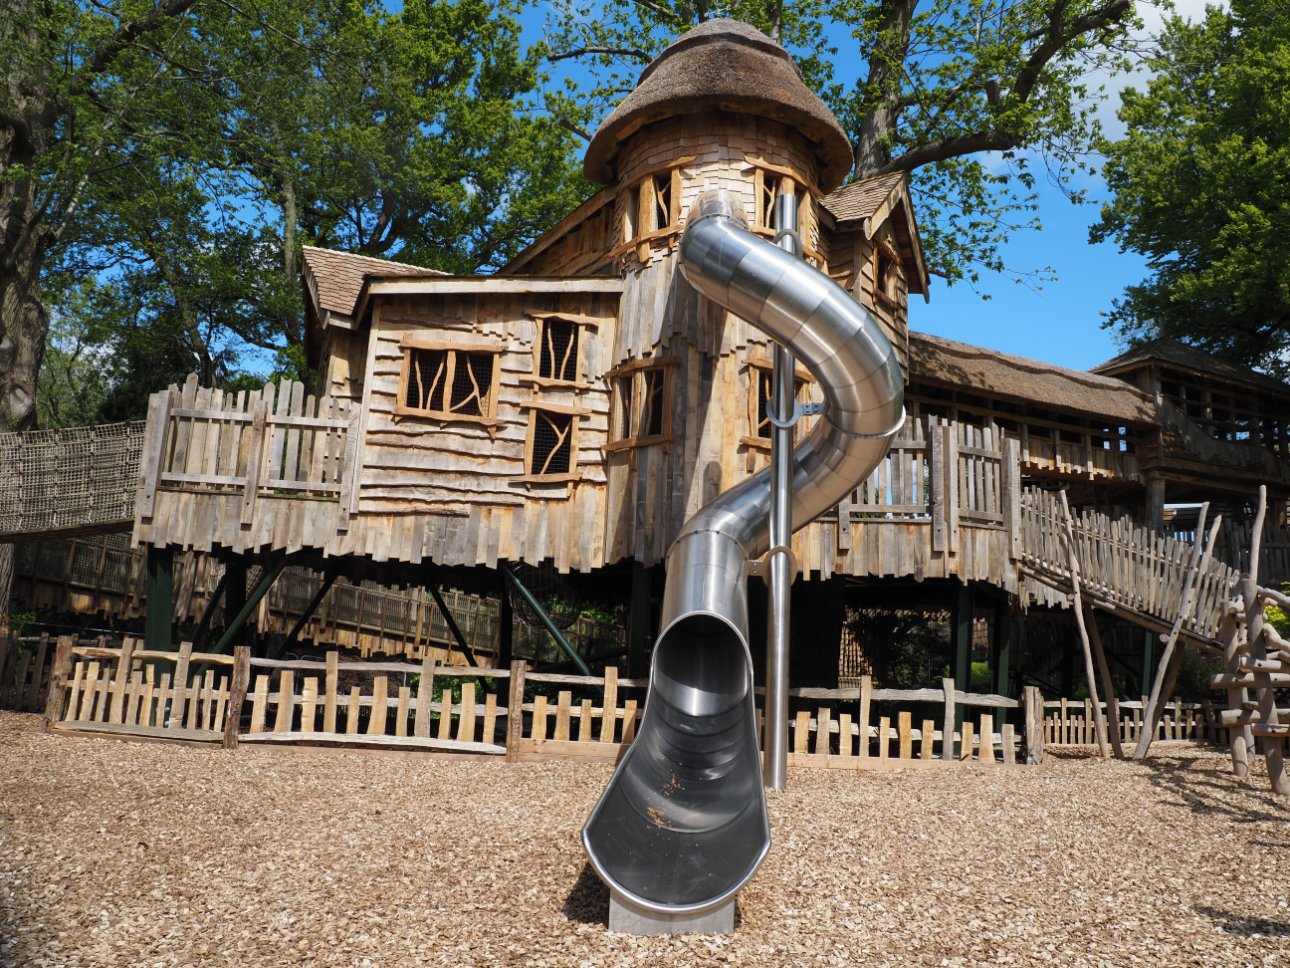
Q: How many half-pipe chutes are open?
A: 1